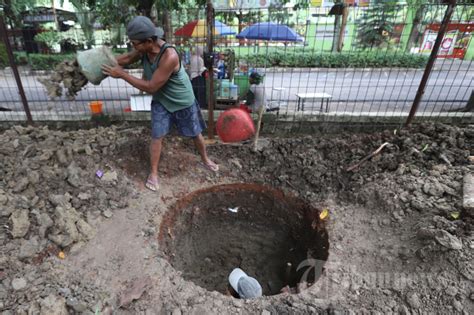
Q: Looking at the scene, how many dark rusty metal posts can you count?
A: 3